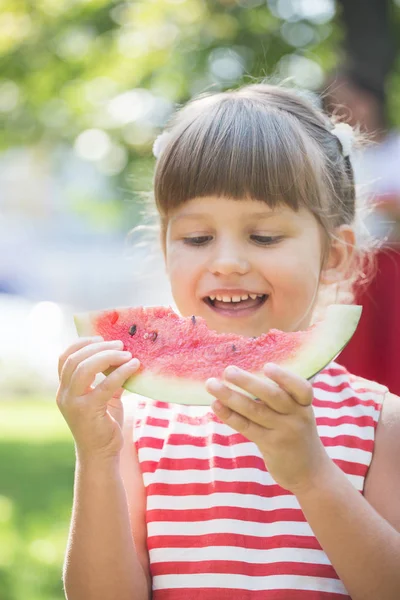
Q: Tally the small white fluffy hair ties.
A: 2